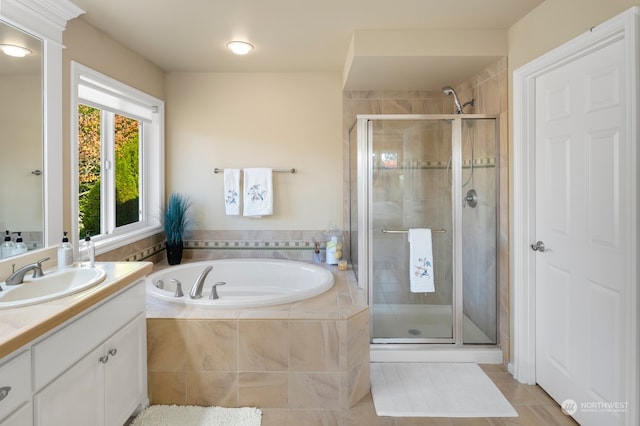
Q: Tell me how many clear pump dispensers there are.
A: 2